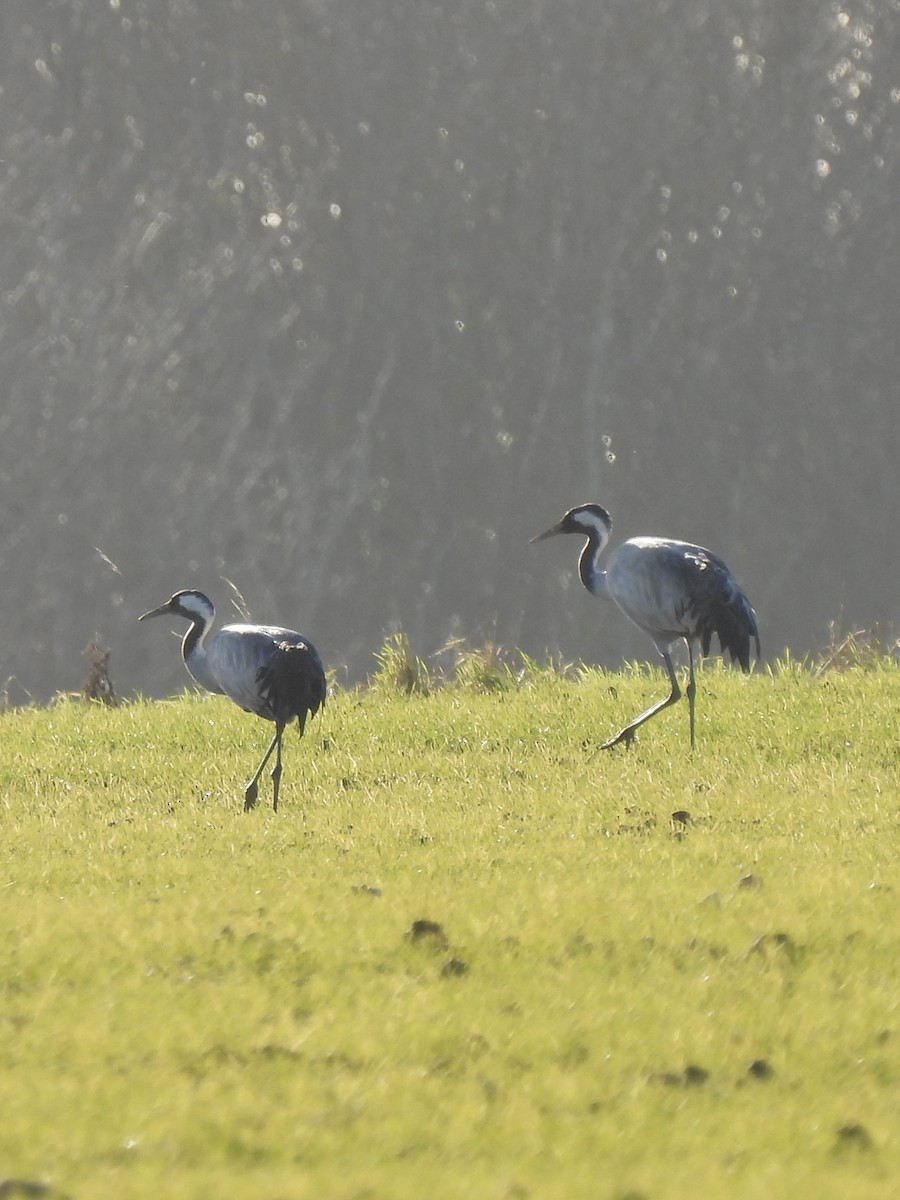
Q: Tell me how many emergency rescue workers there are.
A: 0